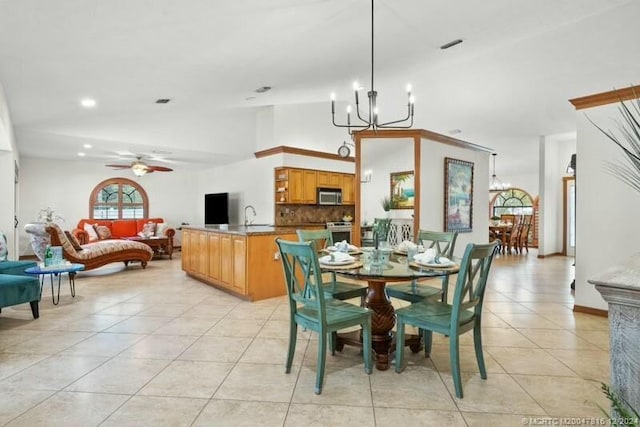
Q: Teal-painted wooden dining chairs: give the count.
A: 4